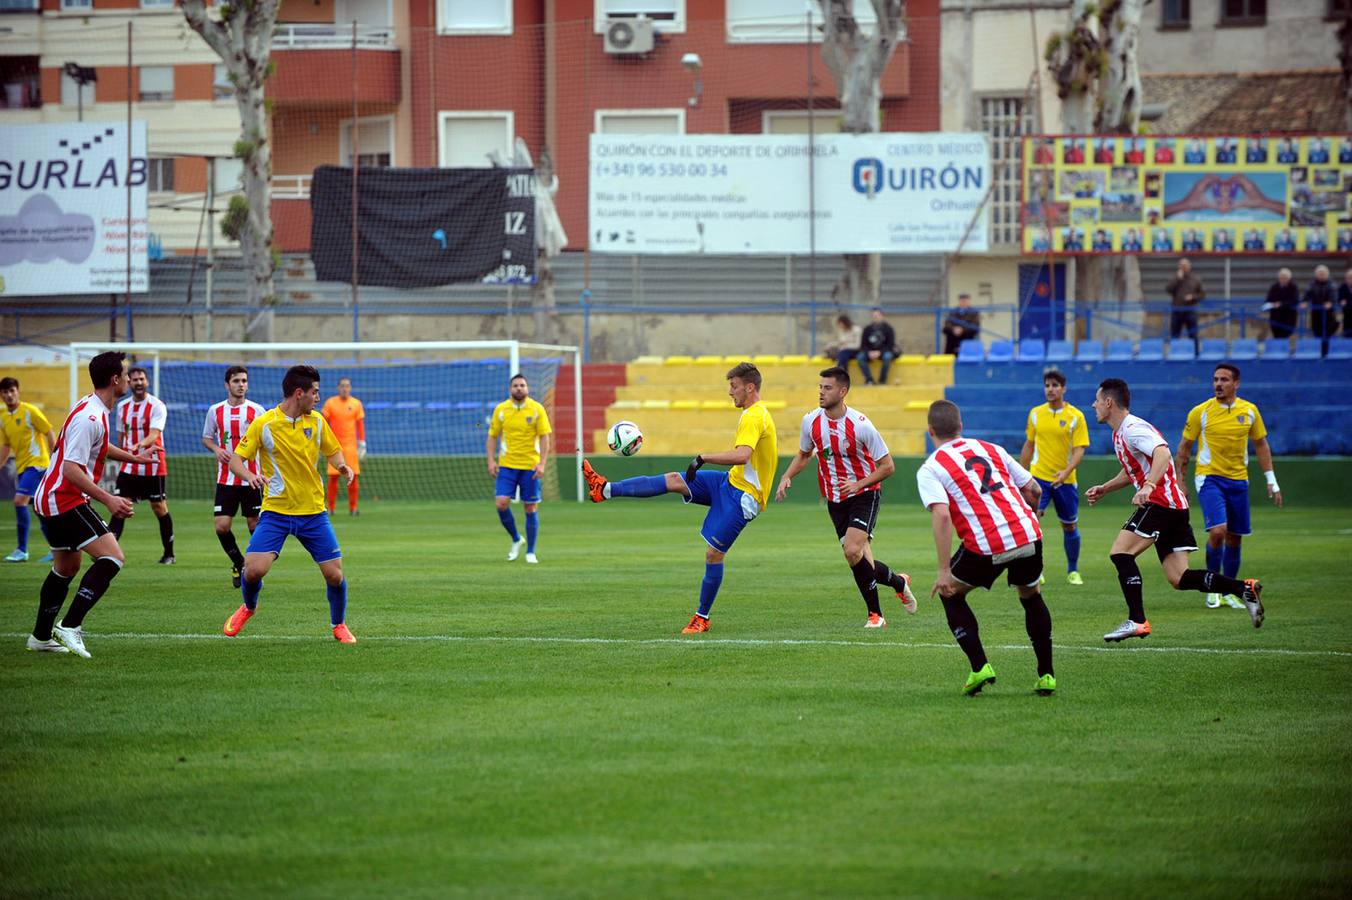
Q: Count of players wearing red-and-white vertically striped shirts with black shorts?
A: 6